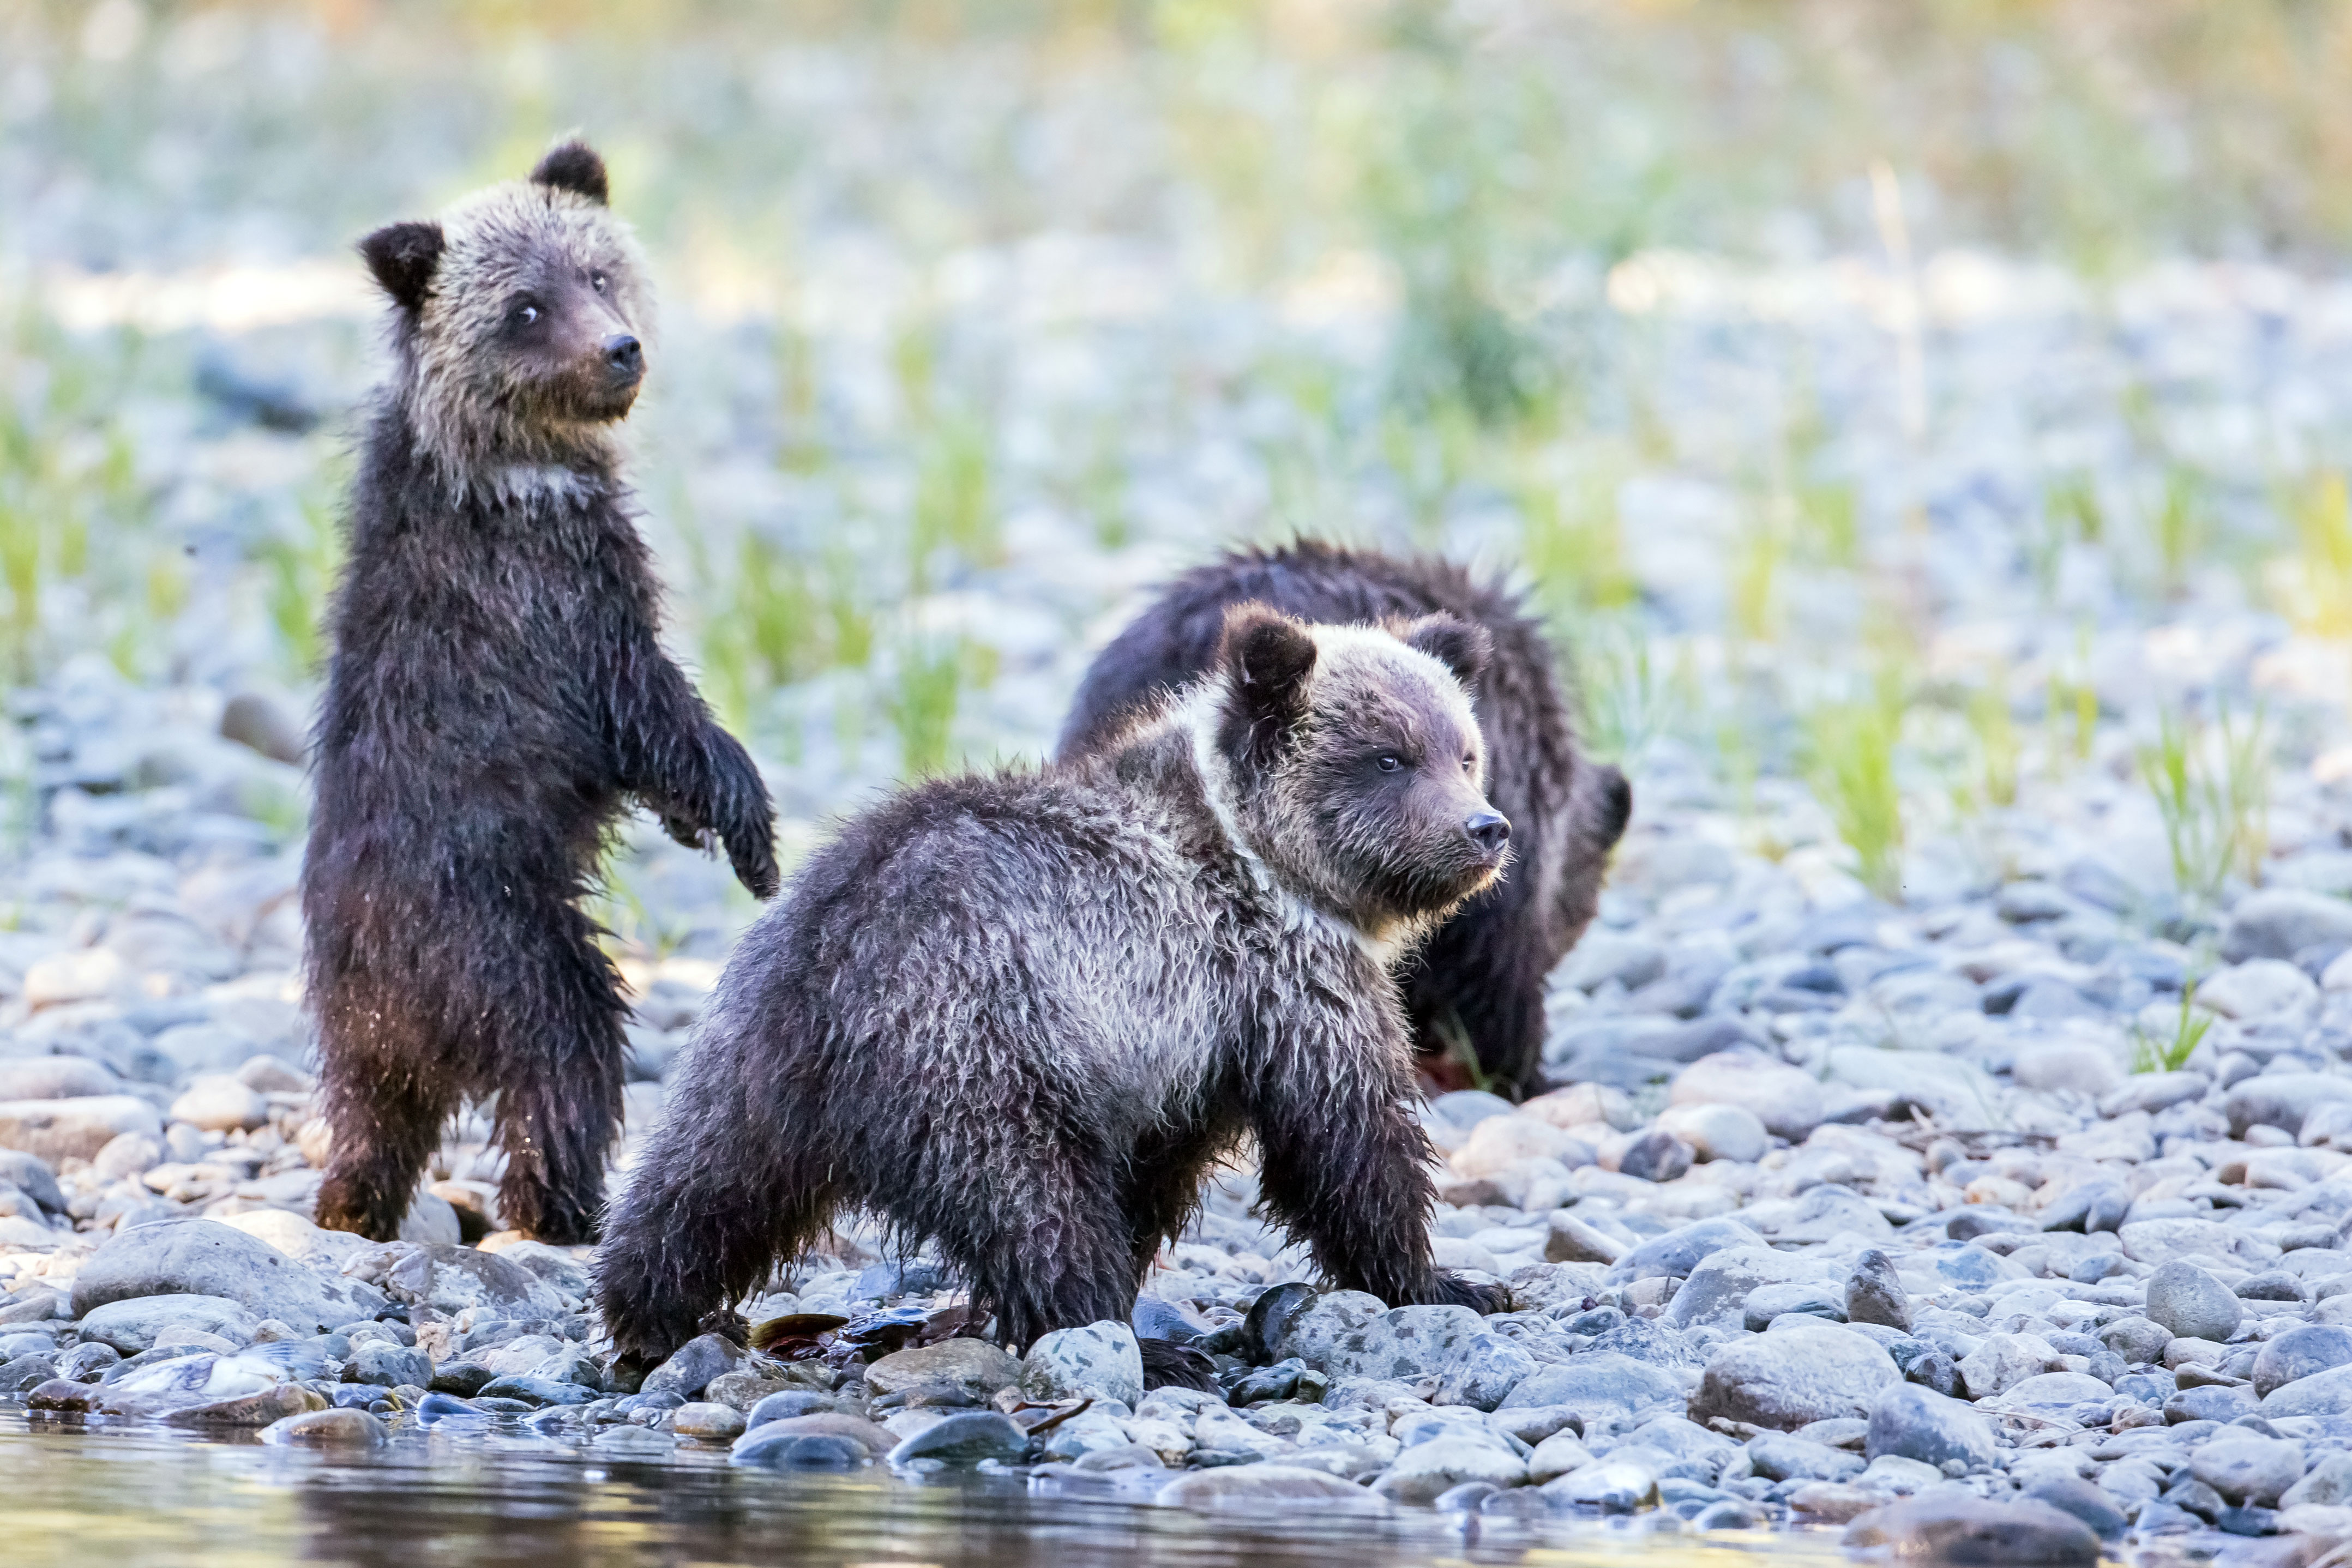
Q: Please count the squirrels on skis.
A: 0